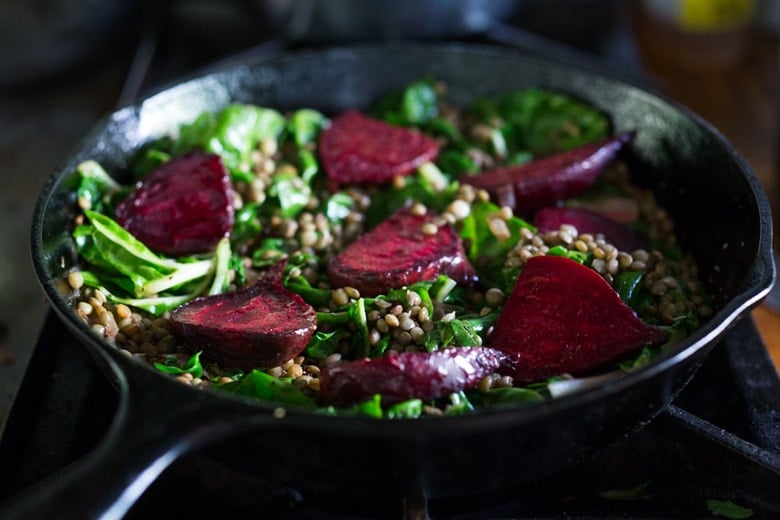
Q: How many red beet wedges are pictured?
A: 8